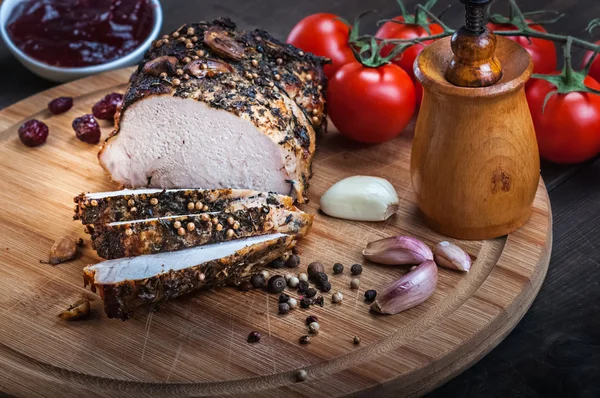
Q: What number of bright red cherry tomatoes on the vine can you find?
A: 6